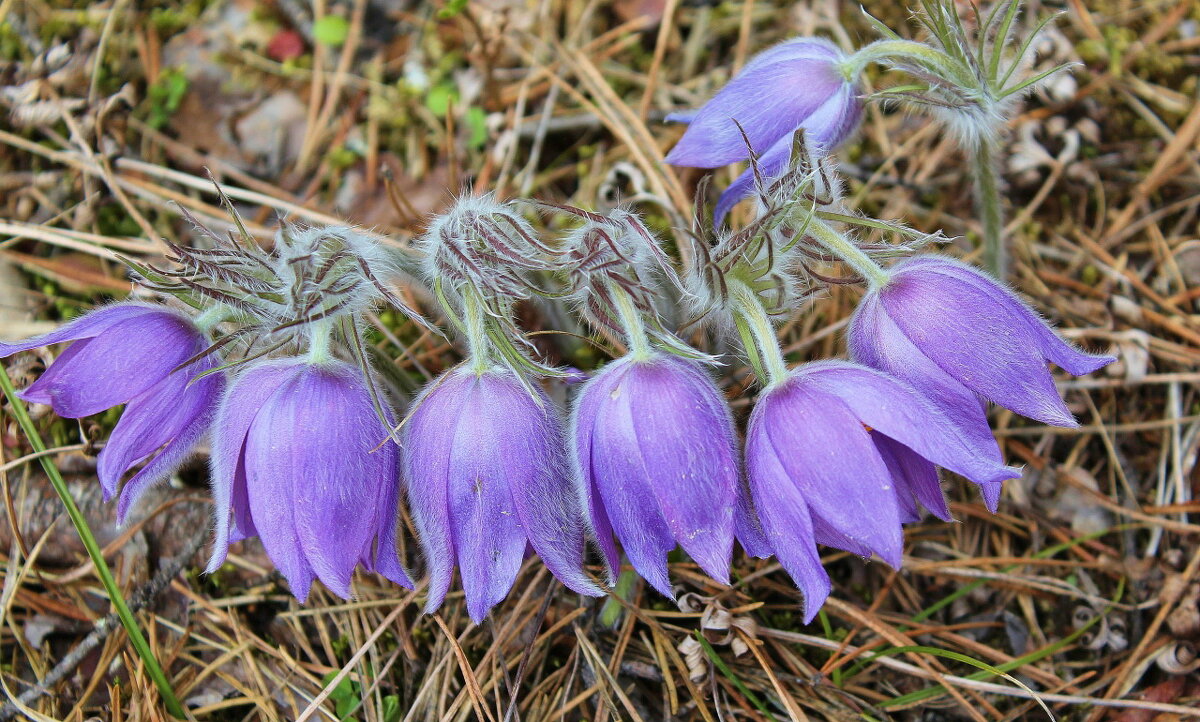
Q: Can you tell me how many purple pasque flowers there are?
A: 7